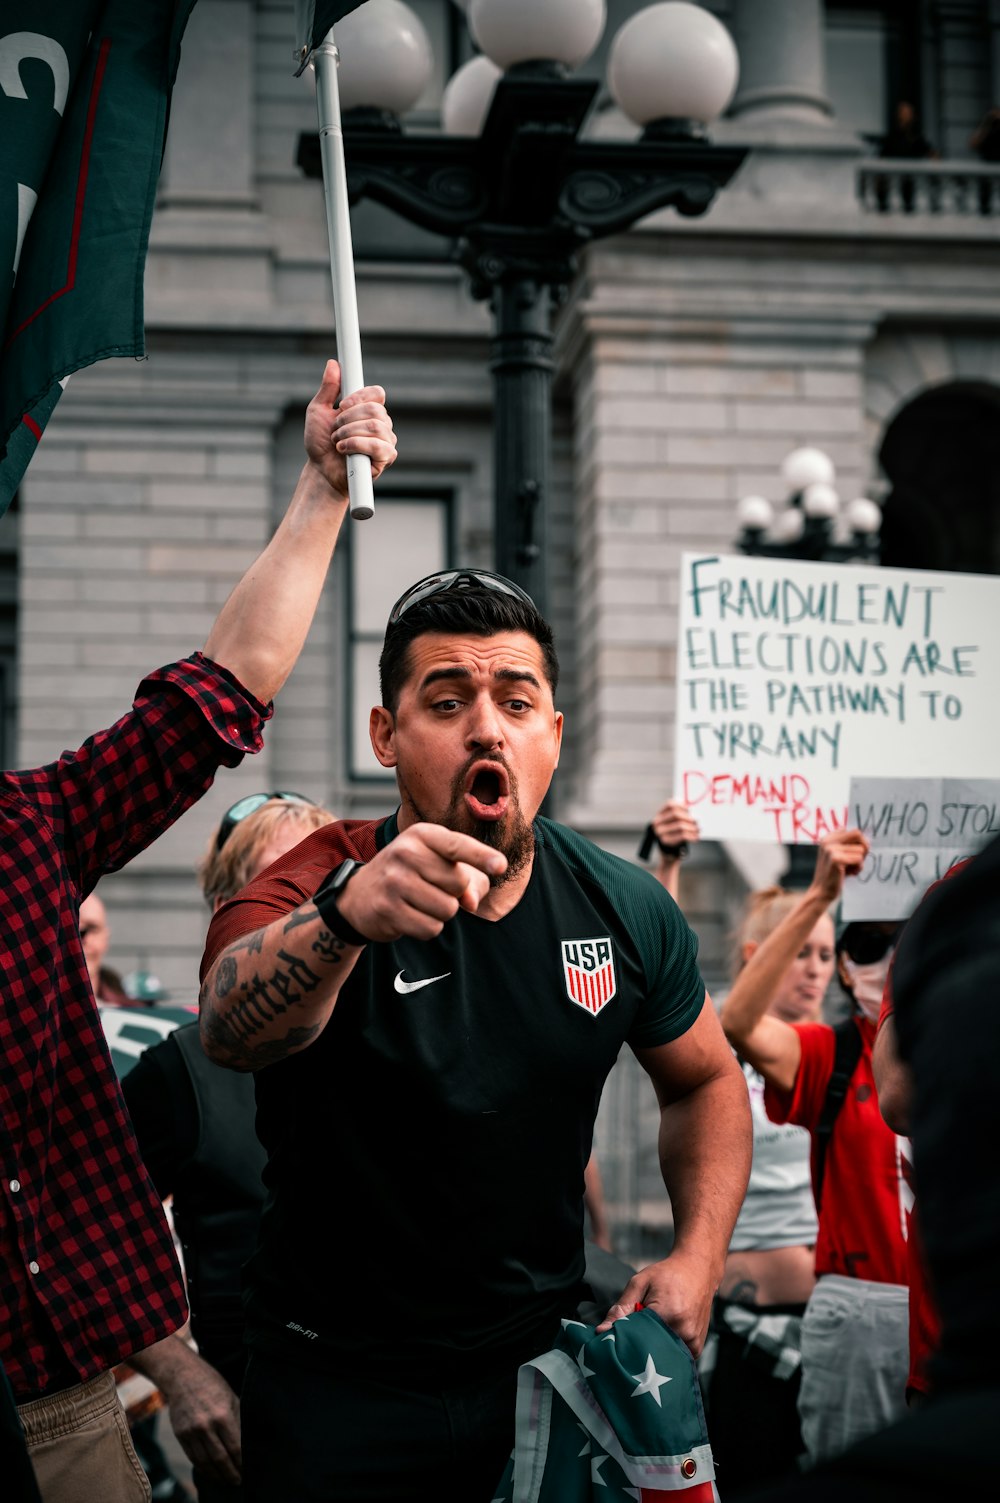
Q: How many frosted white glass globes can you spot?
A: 9